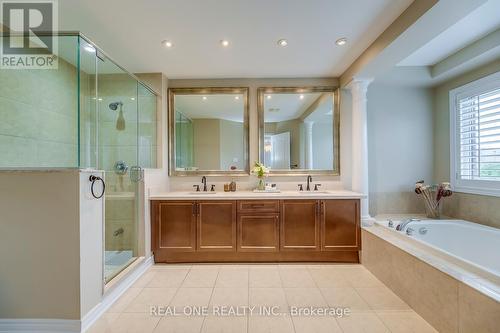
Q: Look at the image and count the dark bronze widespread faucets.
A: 2